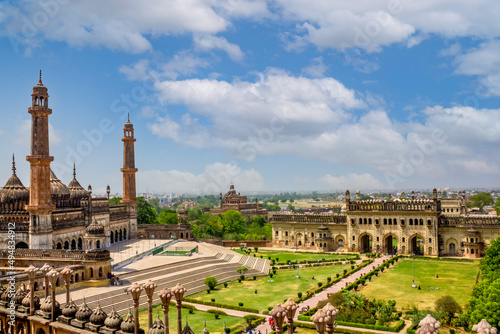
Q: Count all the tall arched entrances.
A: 3